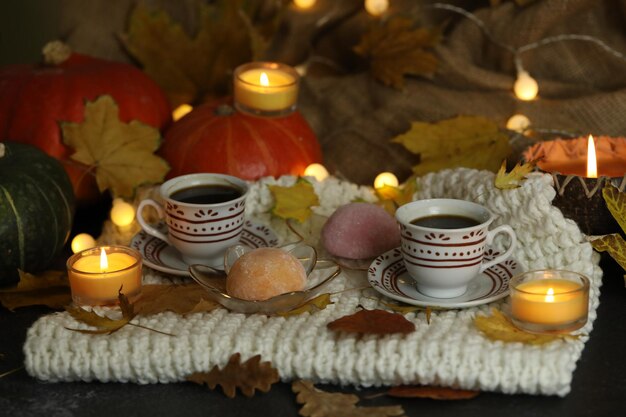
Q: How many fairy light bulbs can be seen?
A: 9